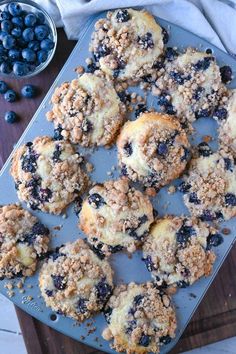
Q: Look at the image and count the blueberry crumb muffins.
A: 12